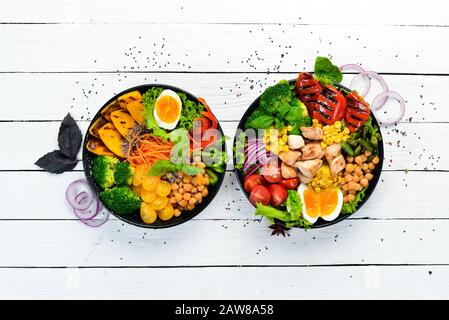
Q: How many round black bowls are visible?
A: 2